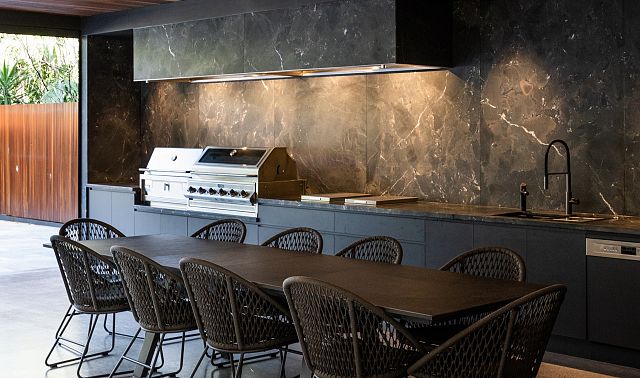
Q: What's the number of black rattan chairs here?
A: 10